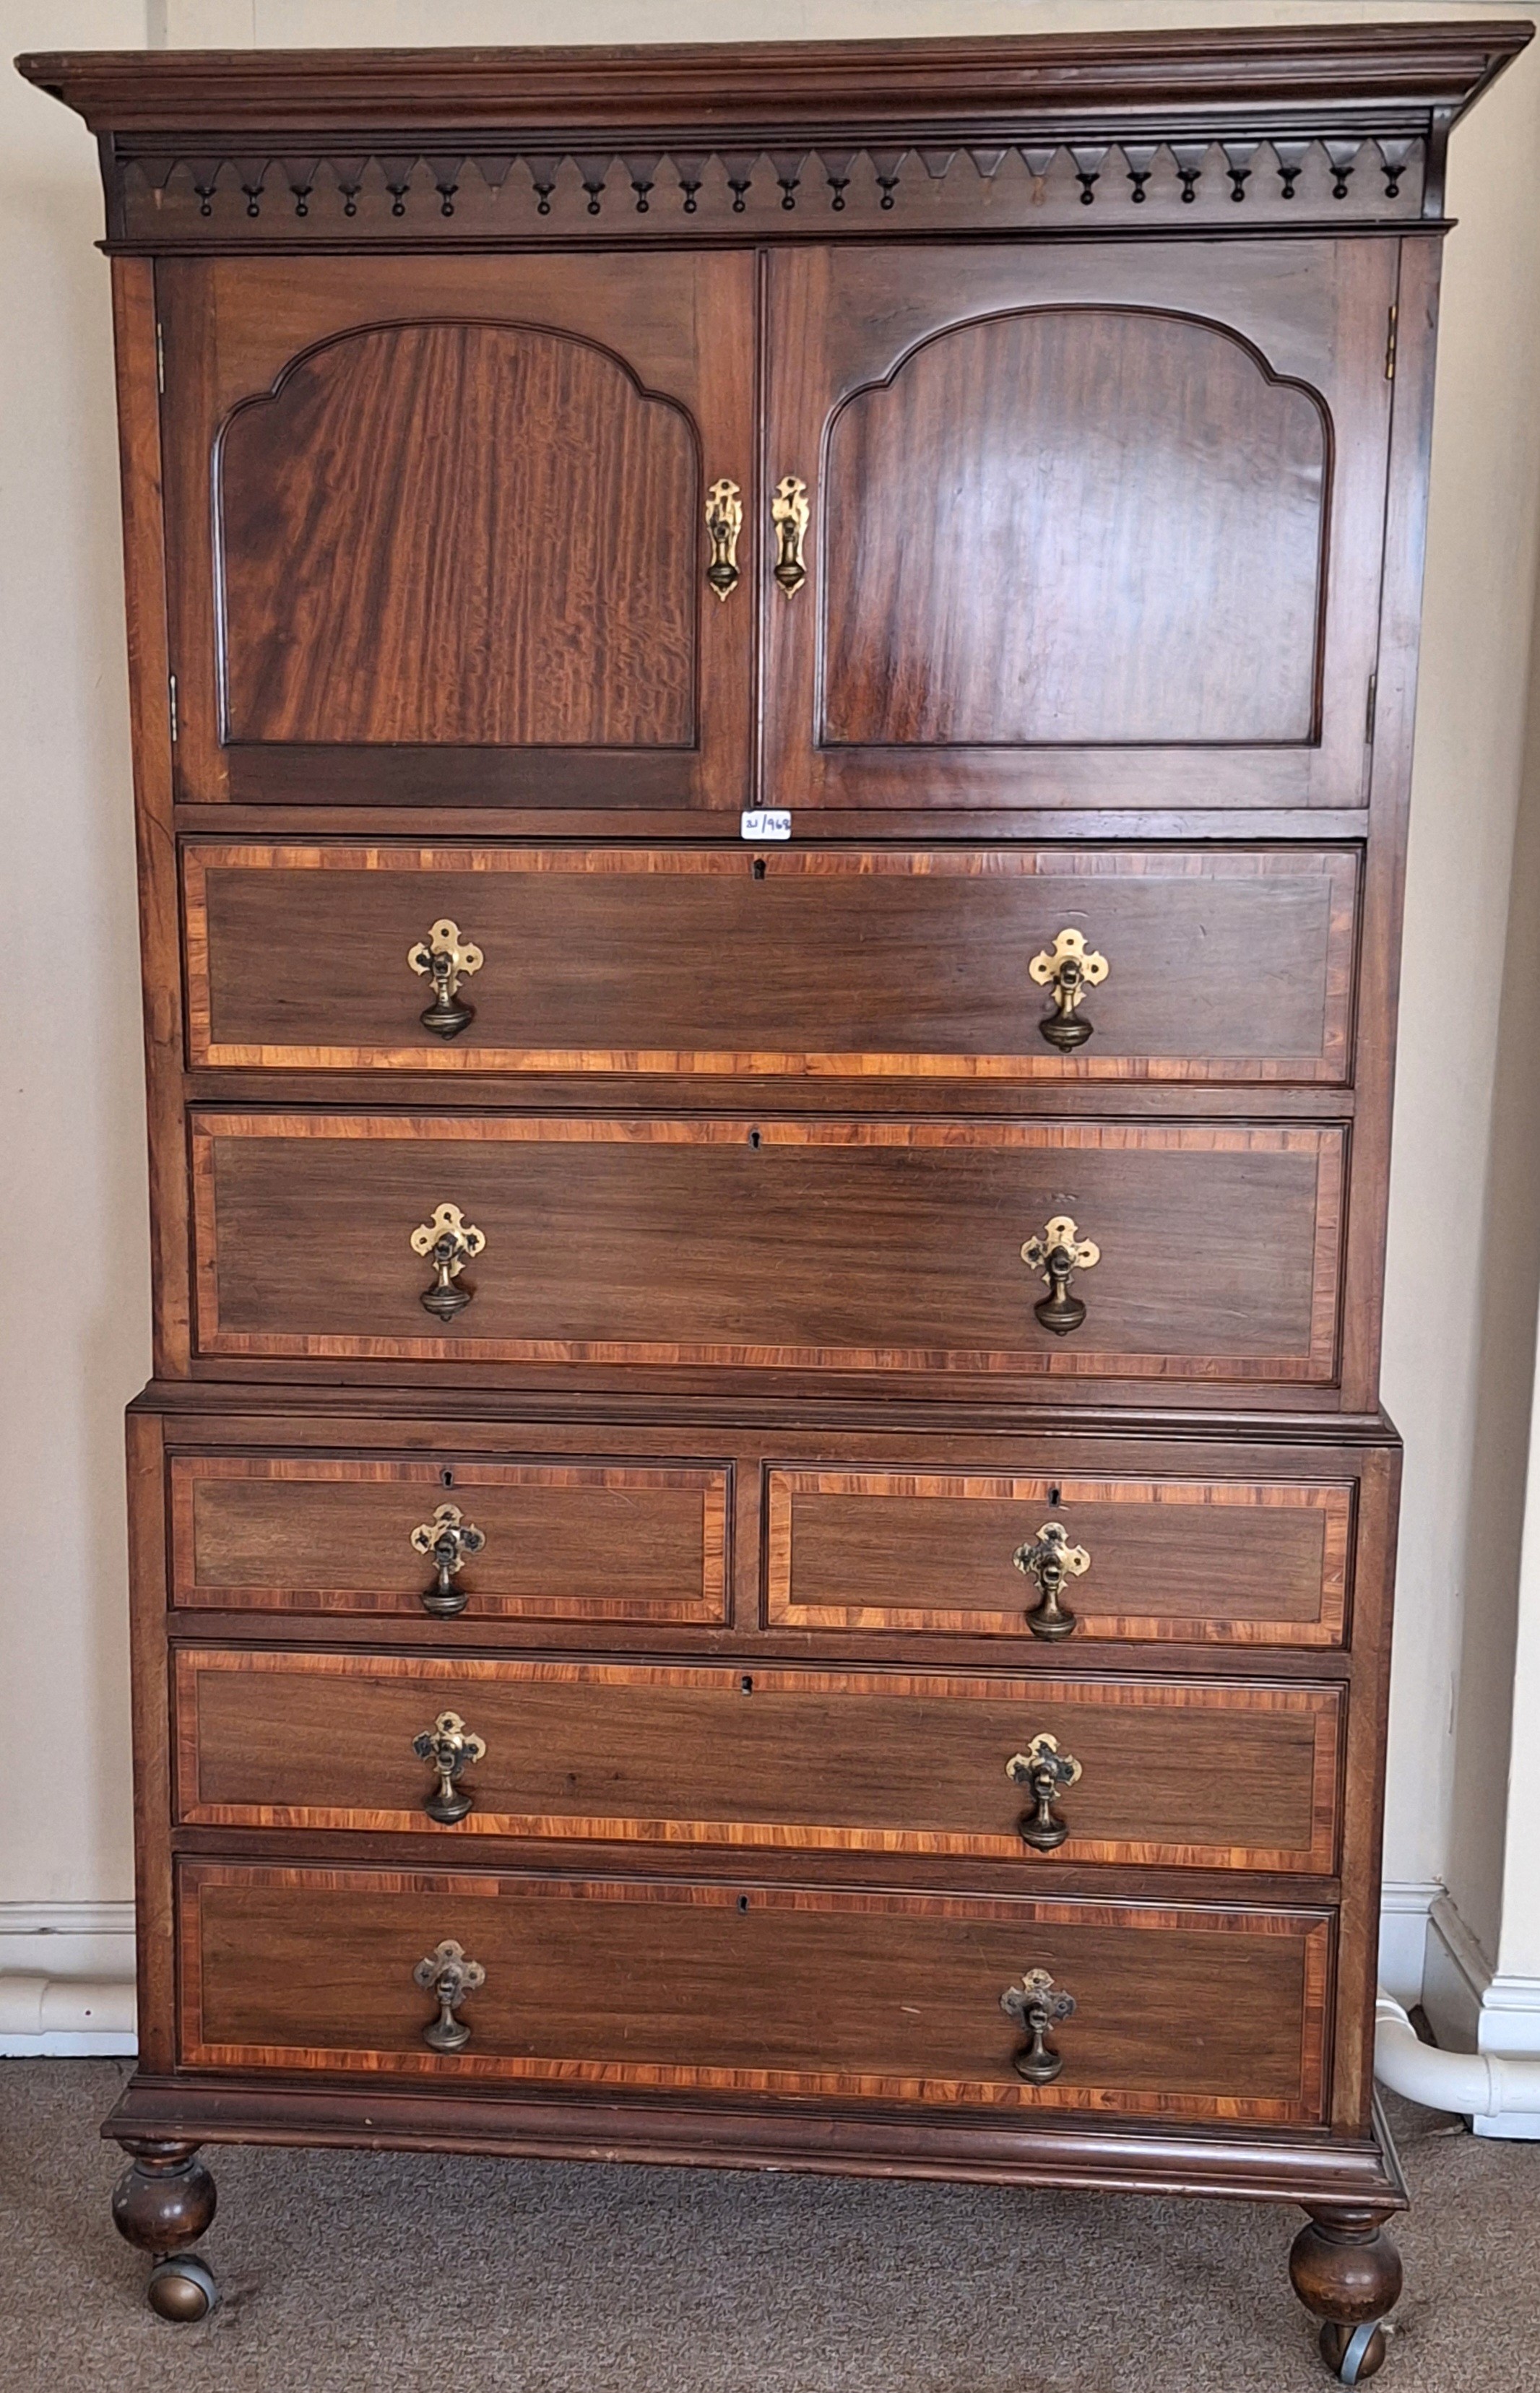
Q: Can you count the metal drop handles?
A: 12